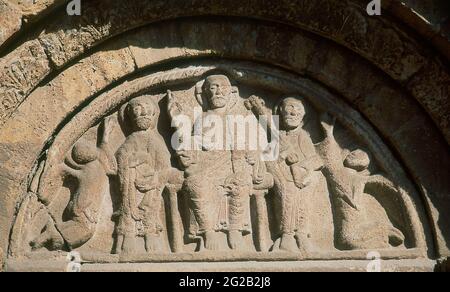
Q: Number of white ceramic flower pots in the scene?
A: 0